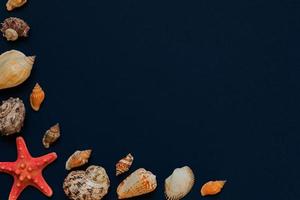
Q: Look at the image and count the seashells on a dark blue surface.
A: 12